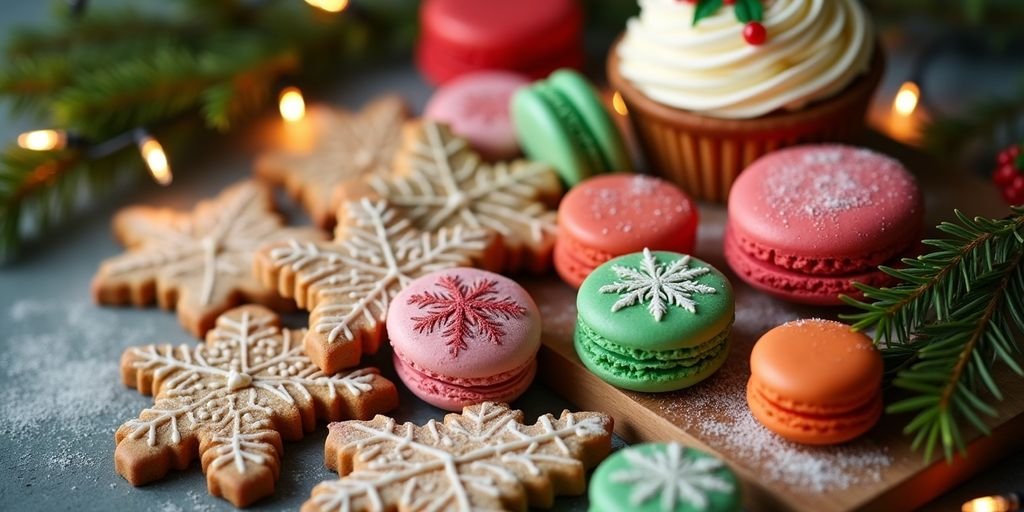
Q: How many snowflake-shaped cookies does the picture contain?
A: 6